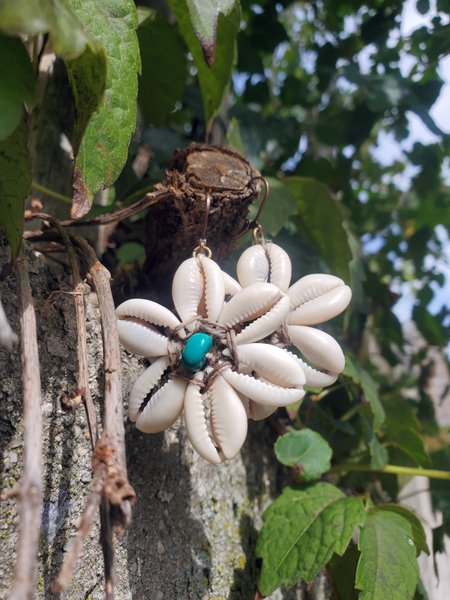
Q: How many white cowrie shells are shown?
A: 11